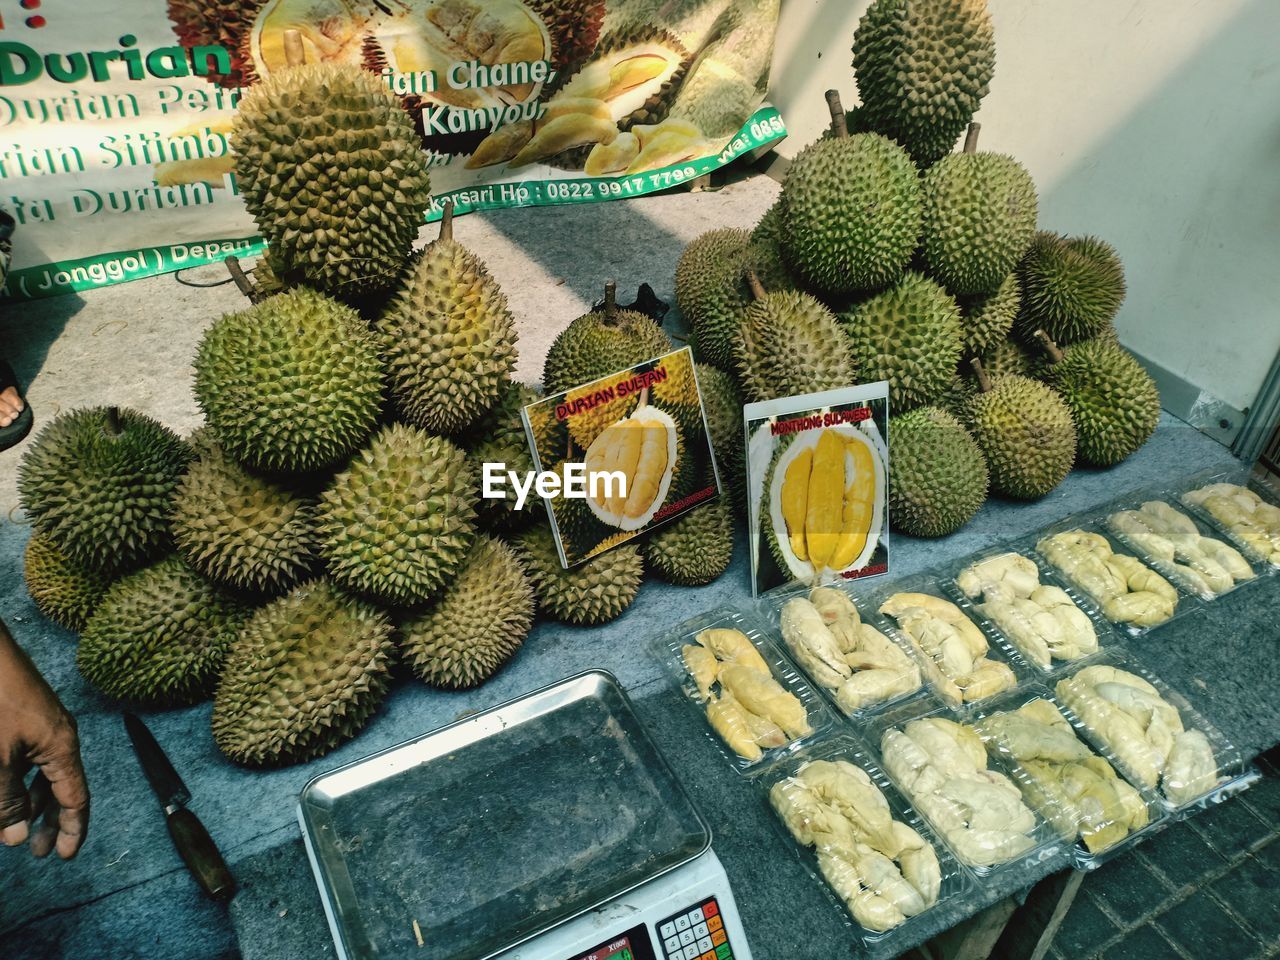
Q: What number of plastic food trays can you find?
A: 11